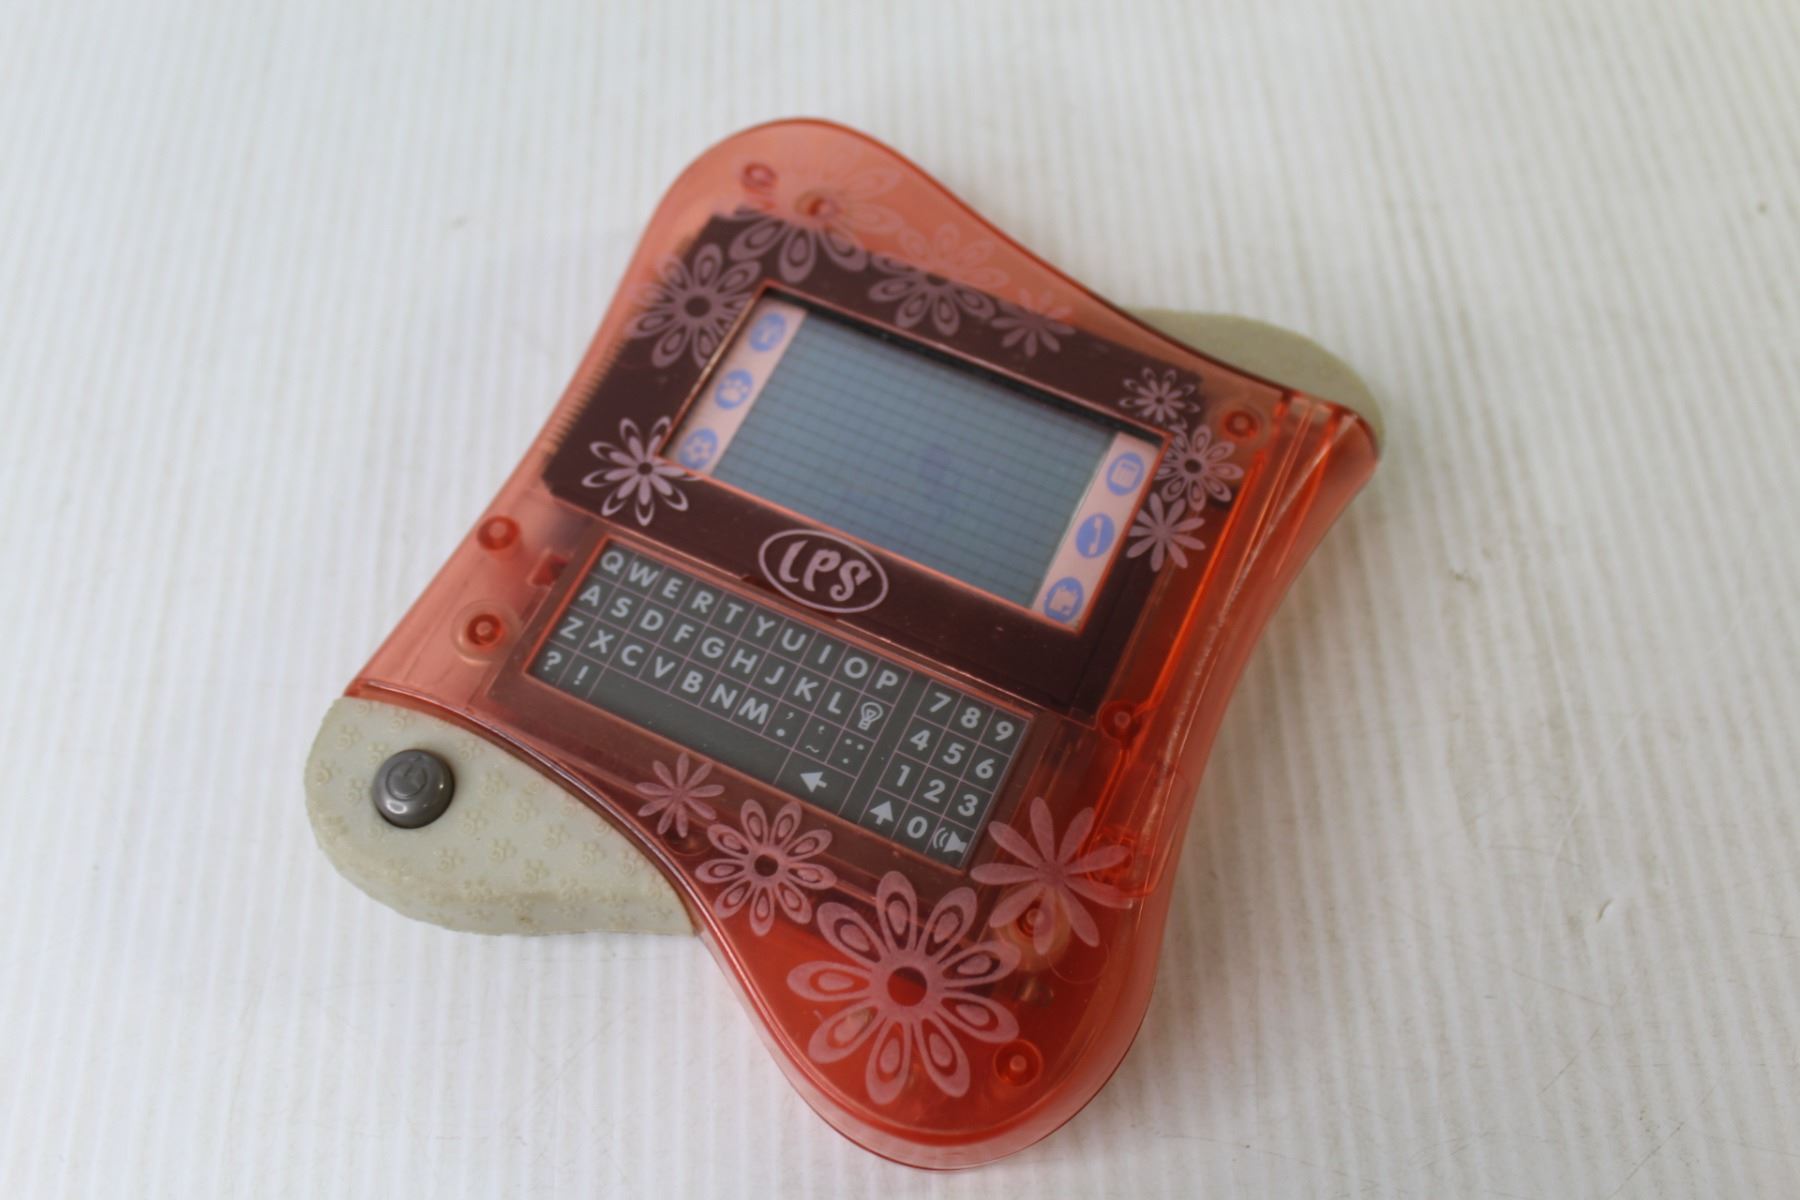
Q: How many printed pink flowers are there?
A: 12